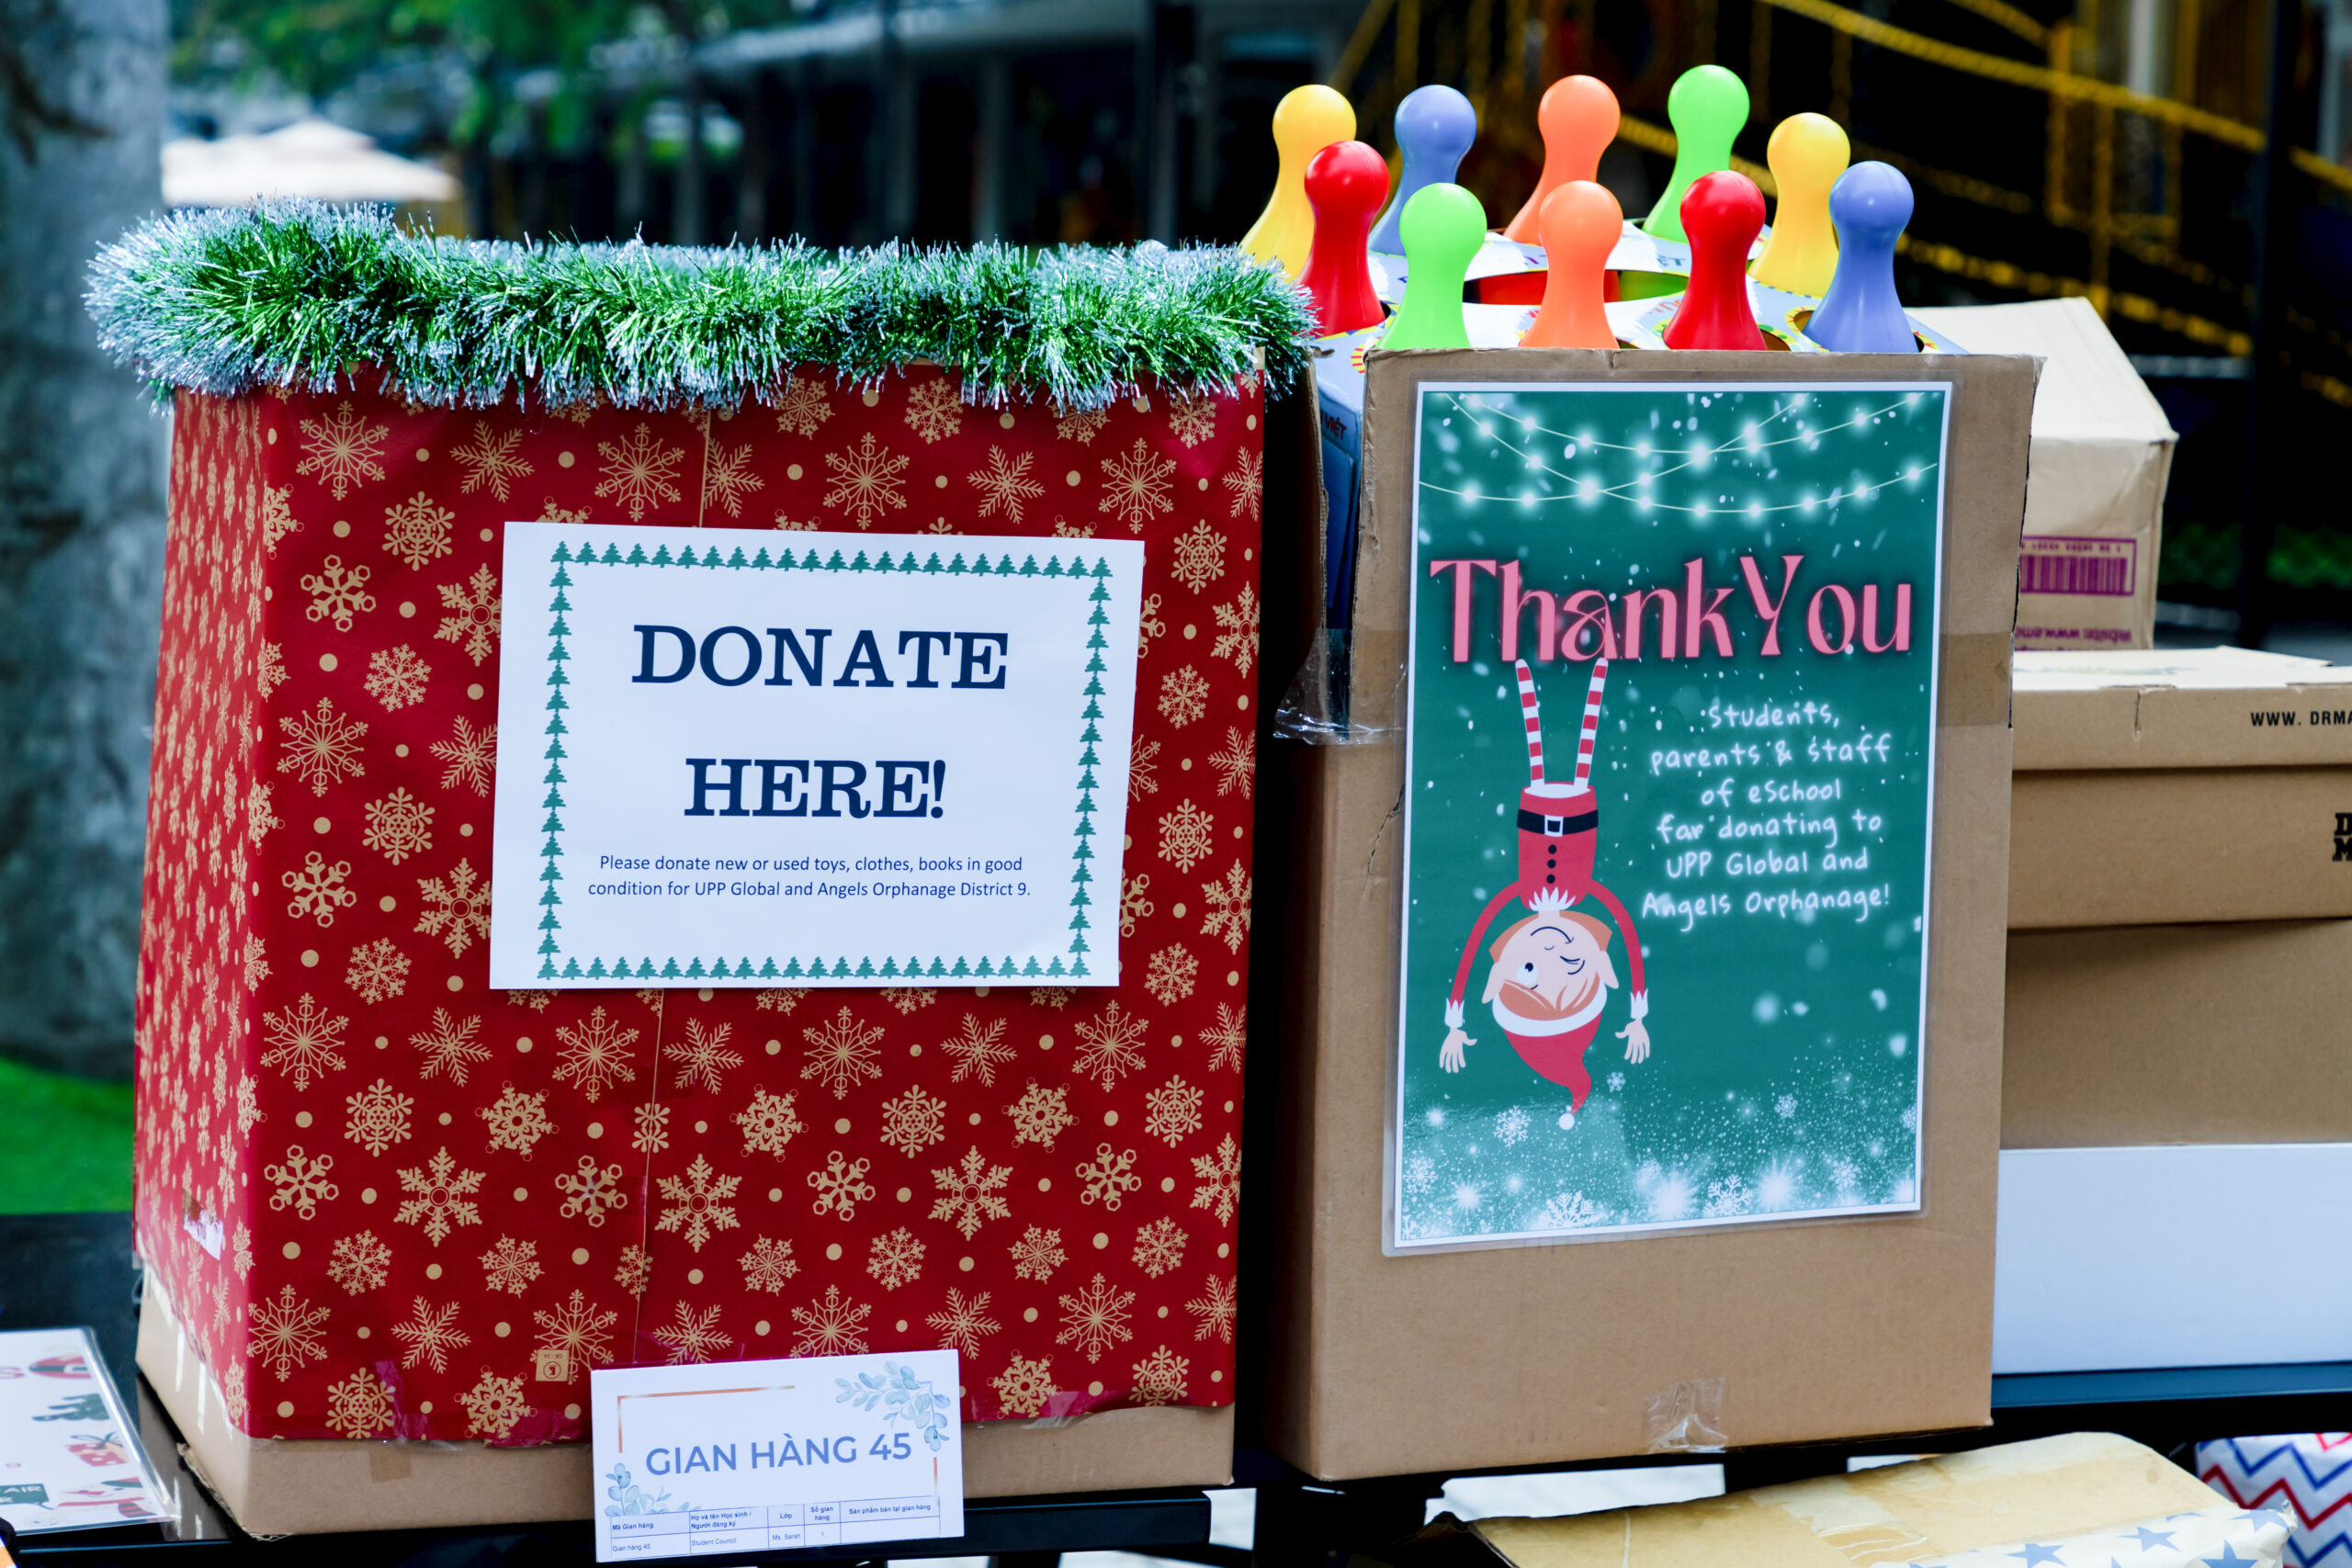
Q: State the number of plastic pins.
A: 10